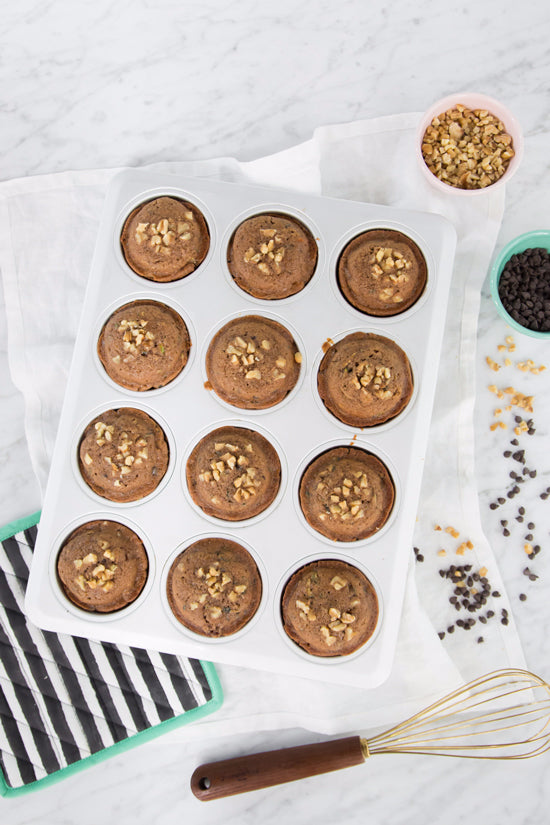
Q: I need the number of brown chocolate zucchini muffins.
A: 12